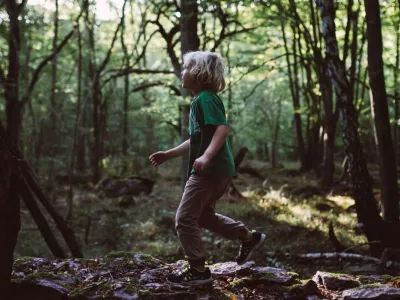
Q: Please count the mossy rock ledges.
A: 1